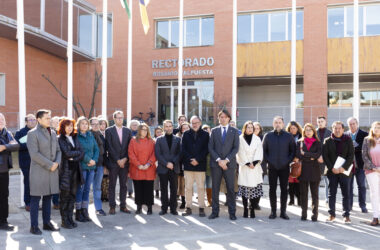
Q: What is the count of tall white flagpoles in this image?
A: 8